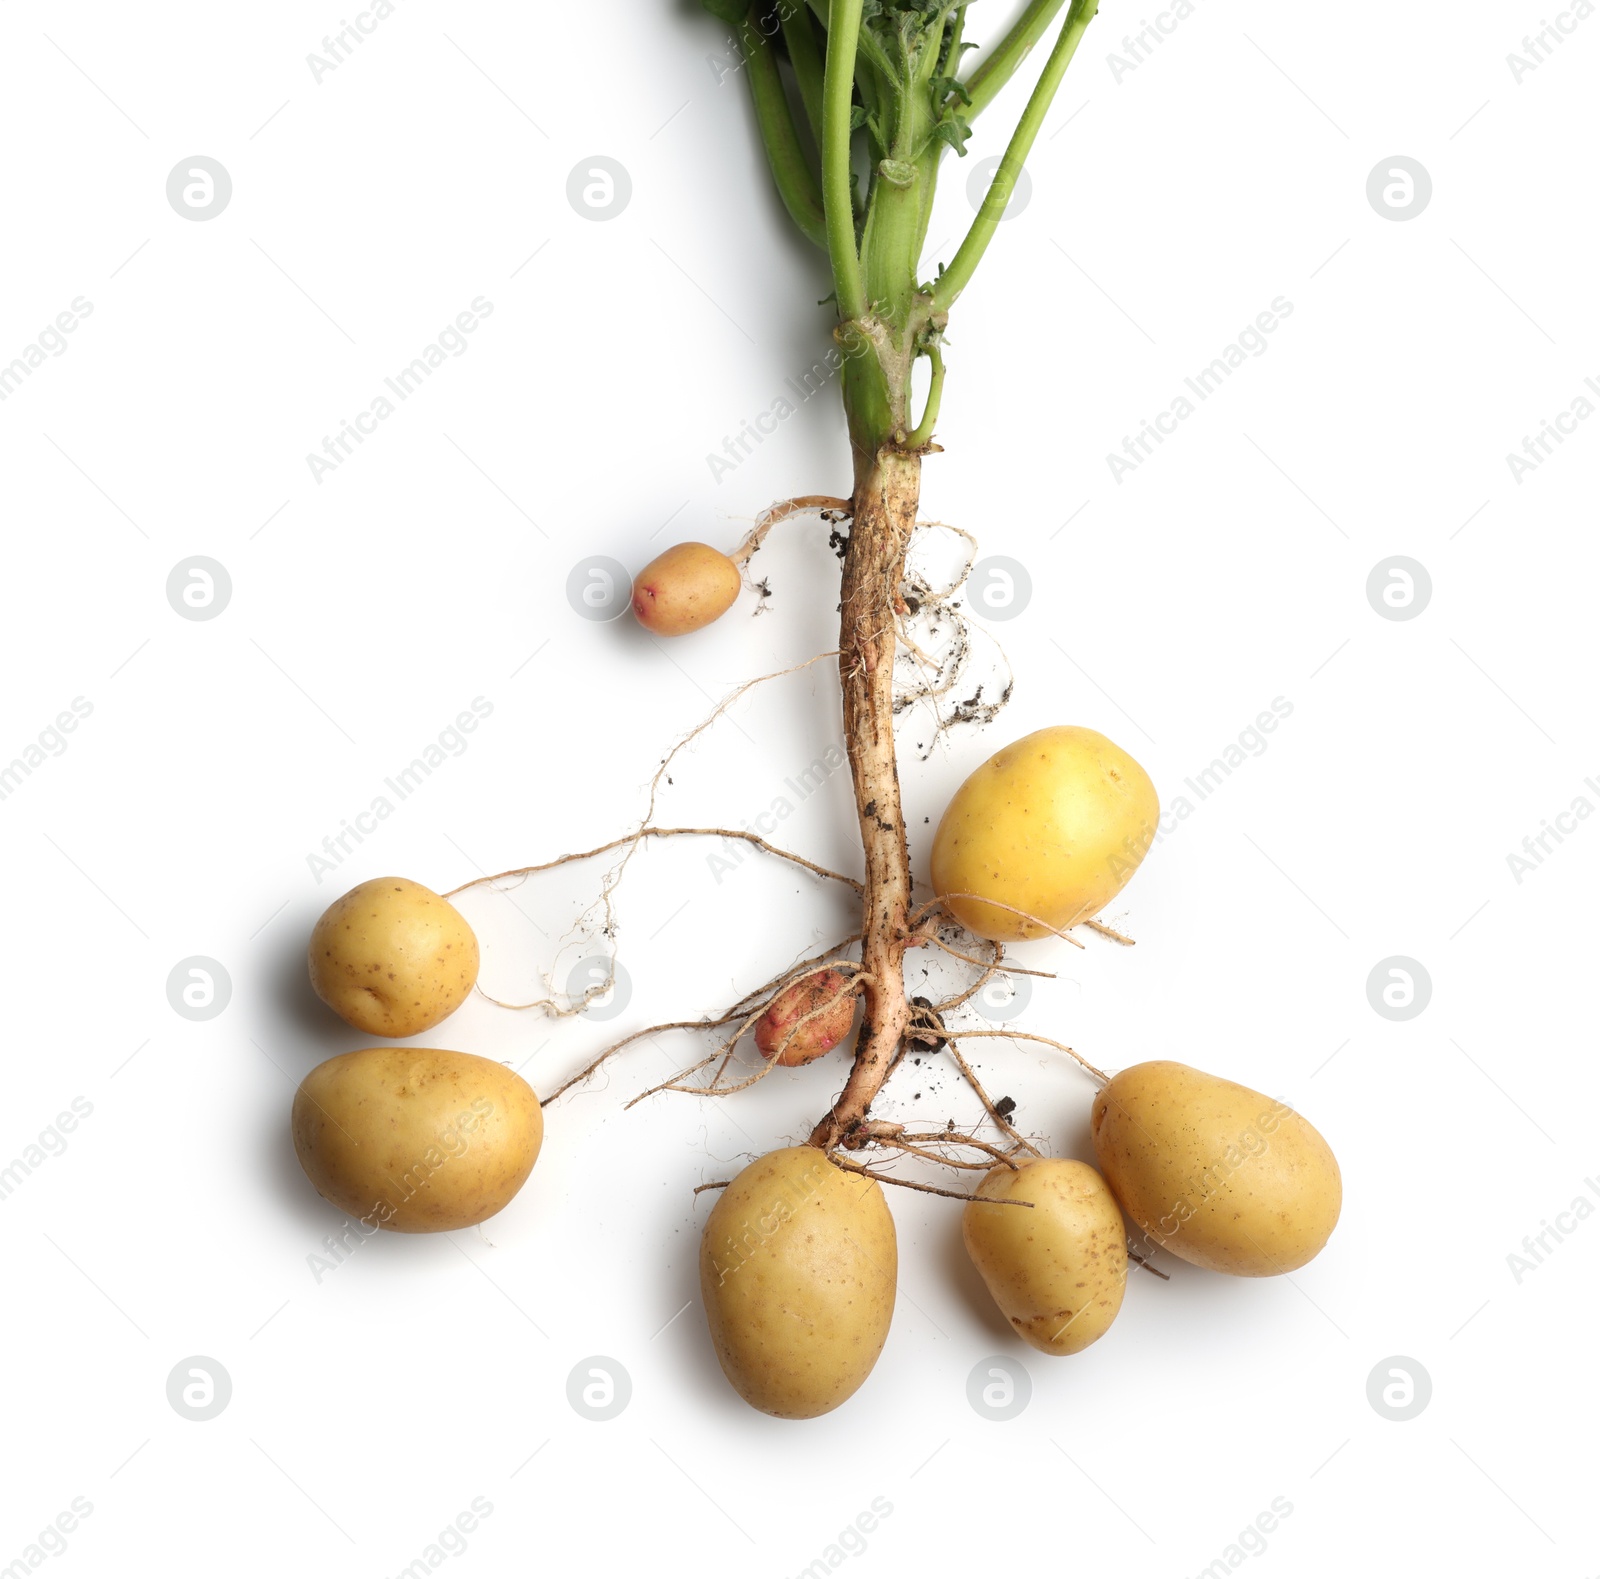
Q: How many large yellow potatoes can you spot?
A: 6